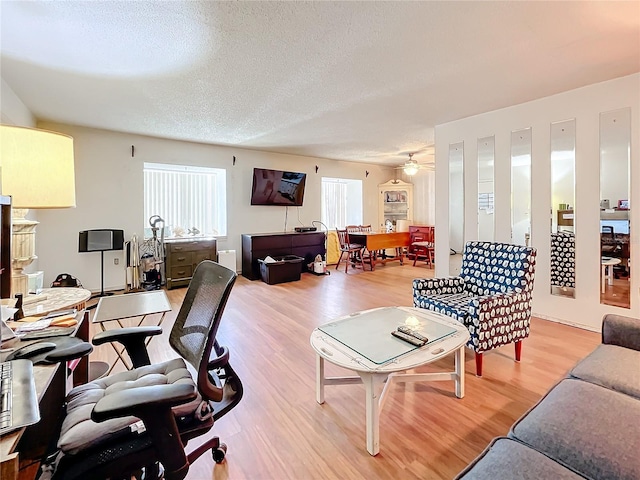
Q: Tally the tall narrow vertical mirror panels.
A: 5